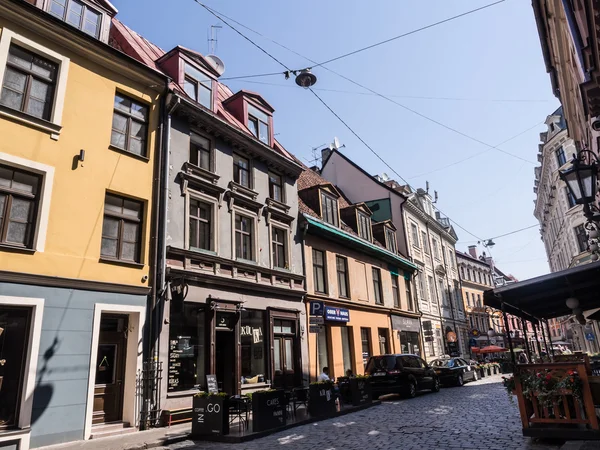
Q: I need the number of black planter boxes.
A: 4